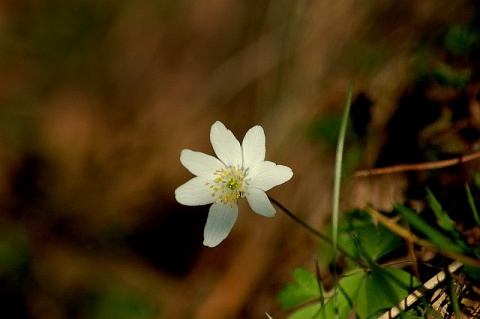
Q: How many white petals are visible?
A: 7